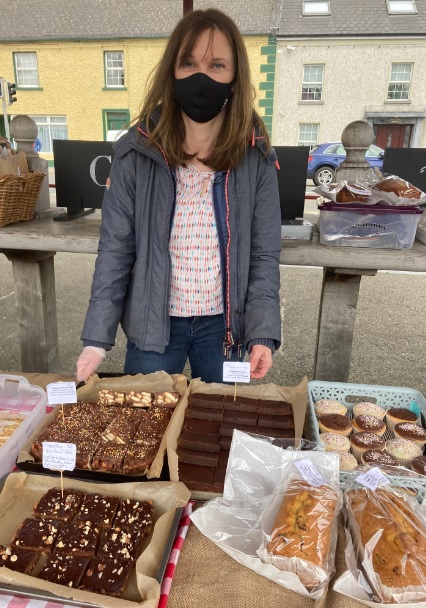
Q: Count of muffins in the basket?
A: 12